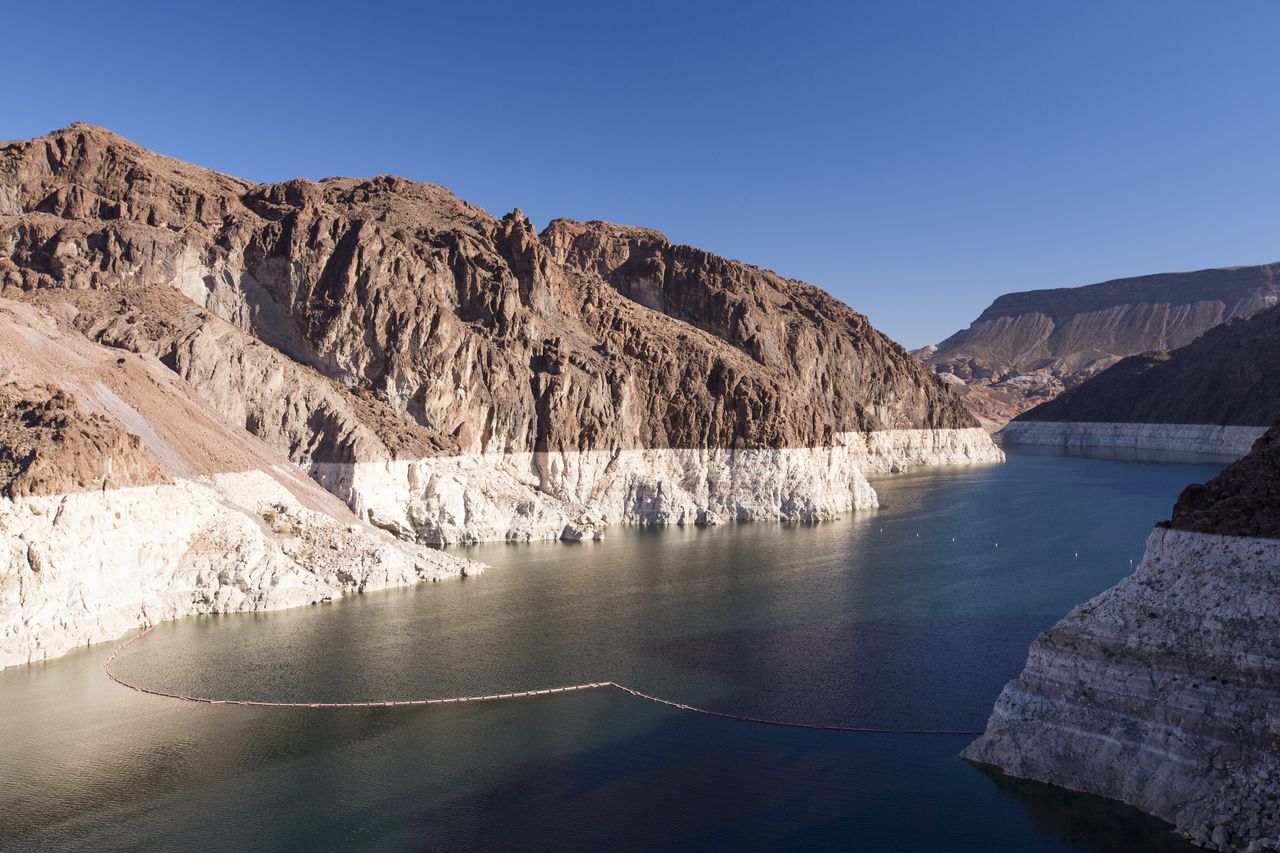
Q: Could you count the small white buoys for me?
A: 6